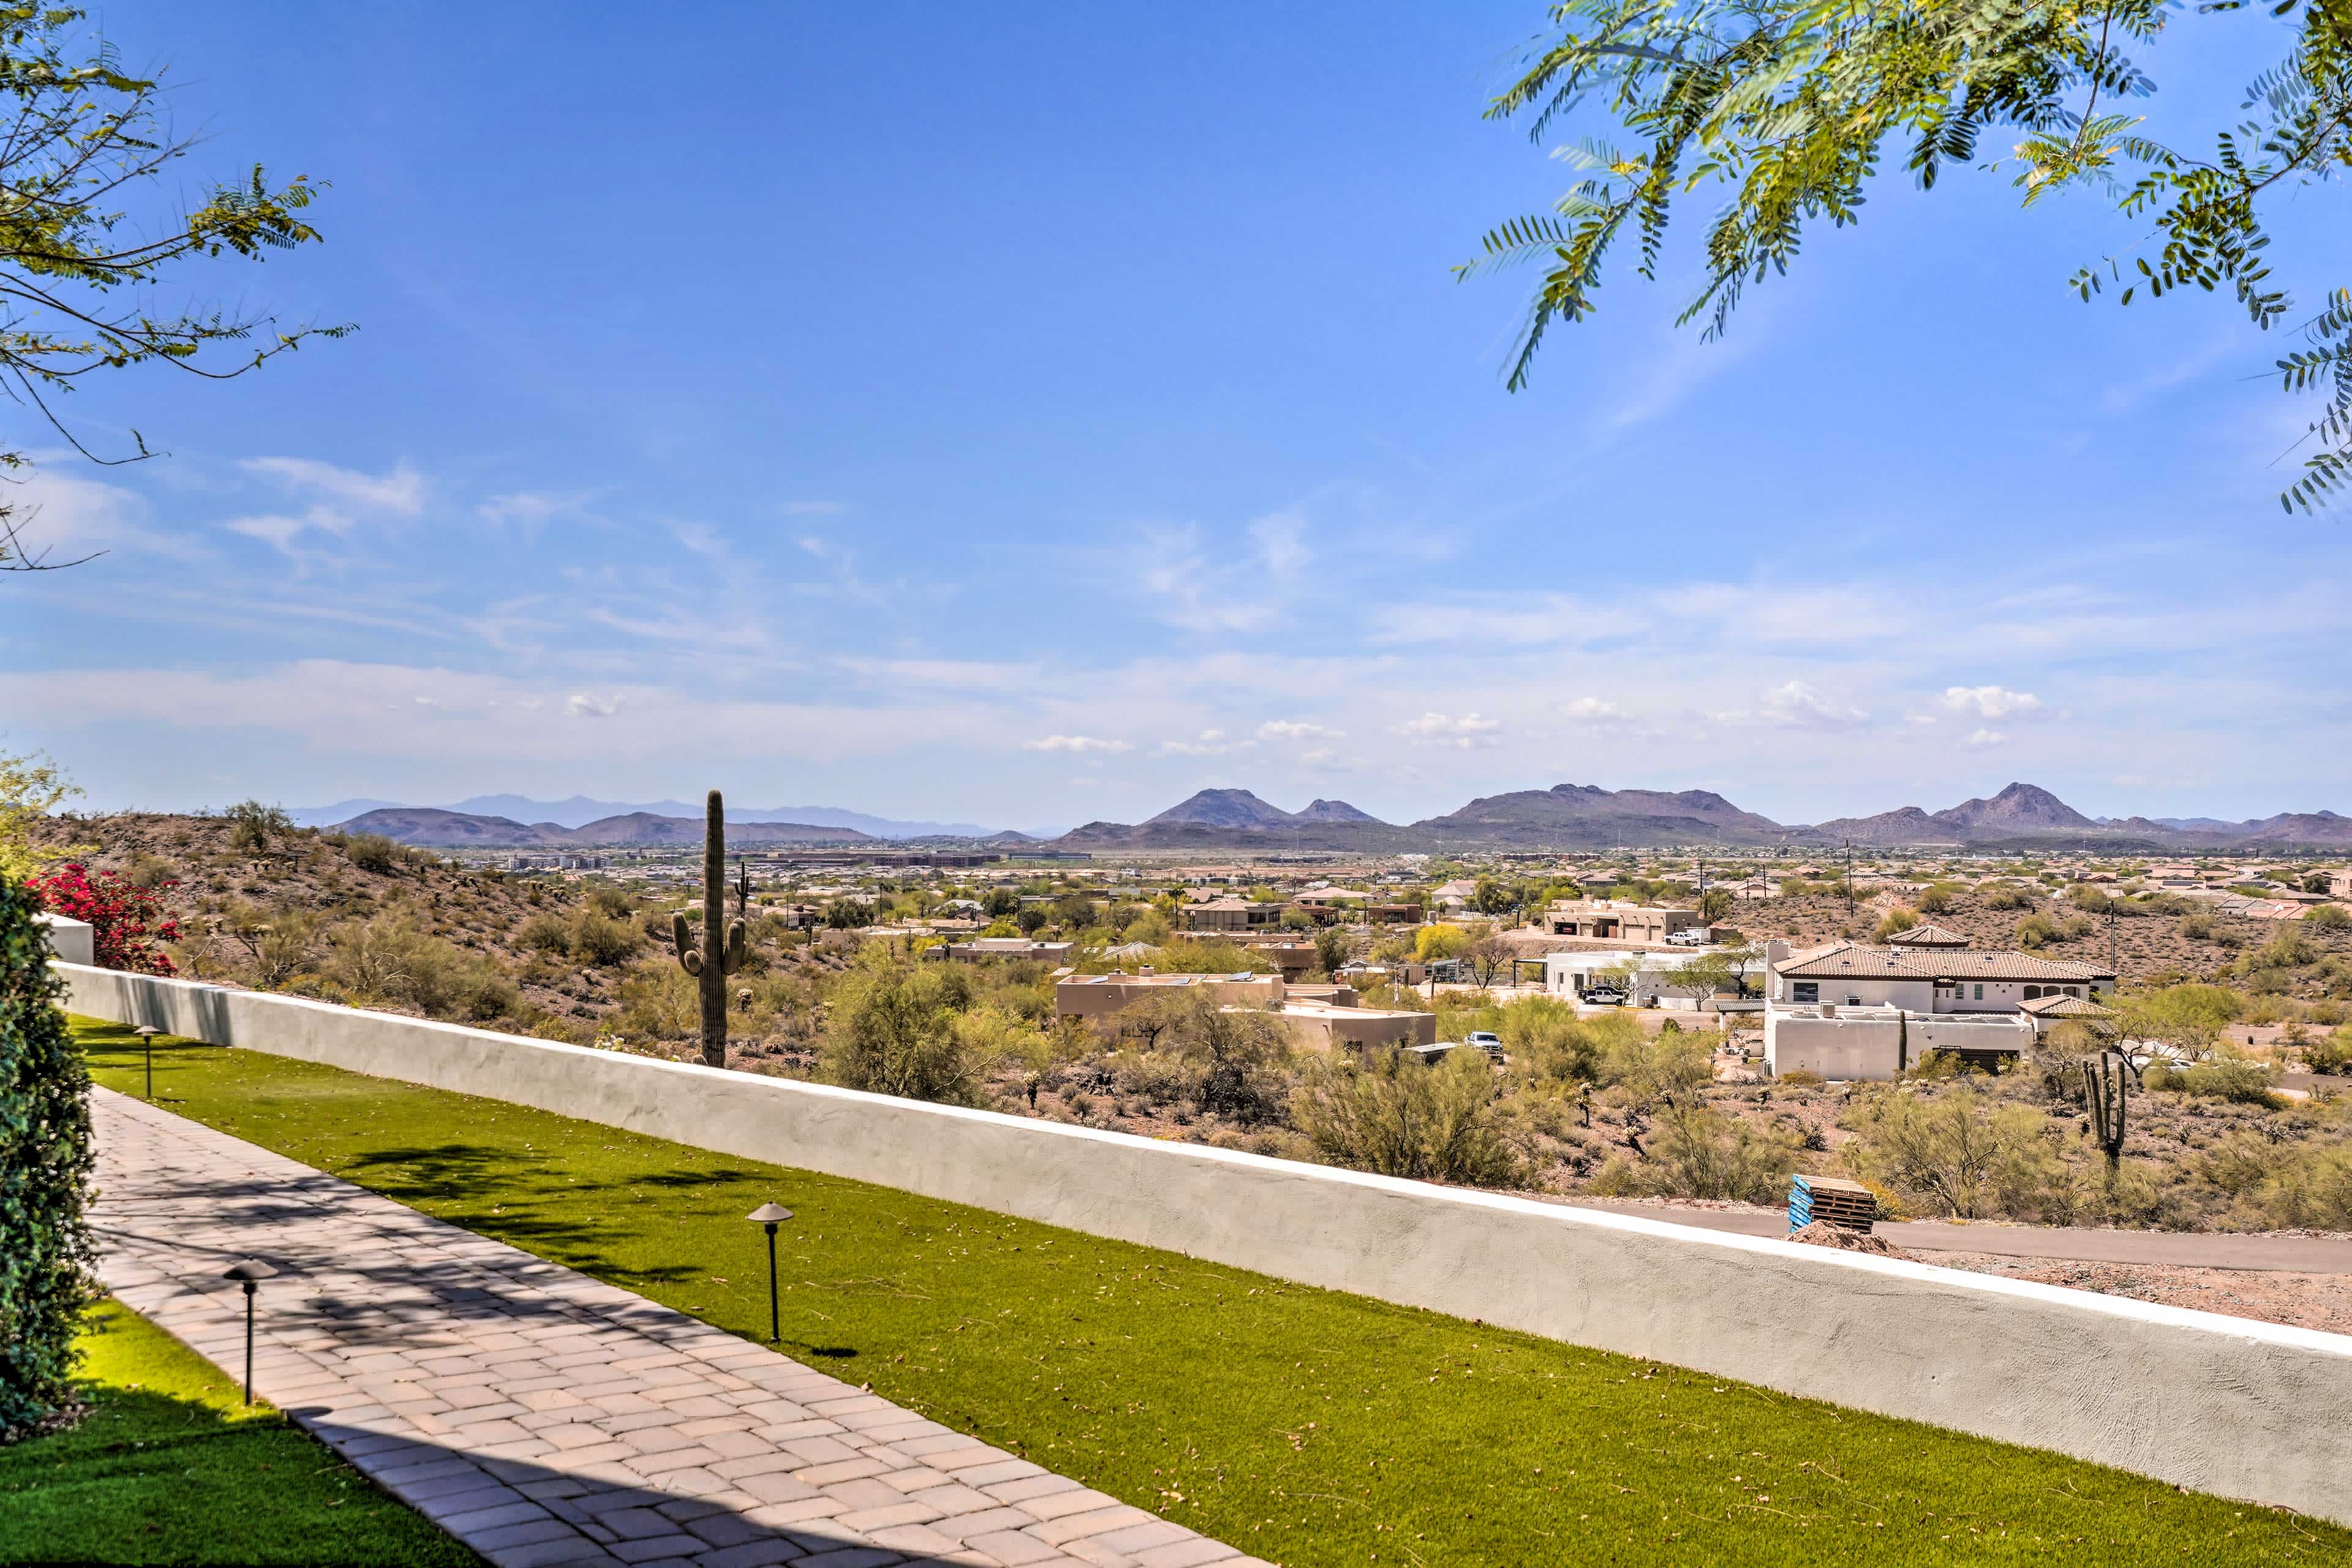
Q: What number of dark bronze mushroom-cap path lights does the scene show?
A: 3